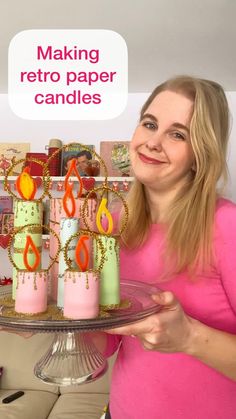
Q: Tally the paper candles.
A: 6